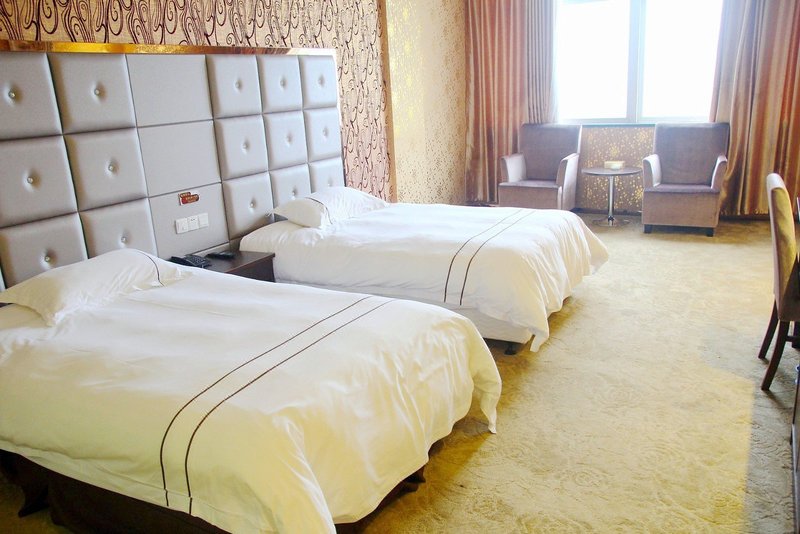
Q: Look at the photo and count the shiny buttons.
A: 15